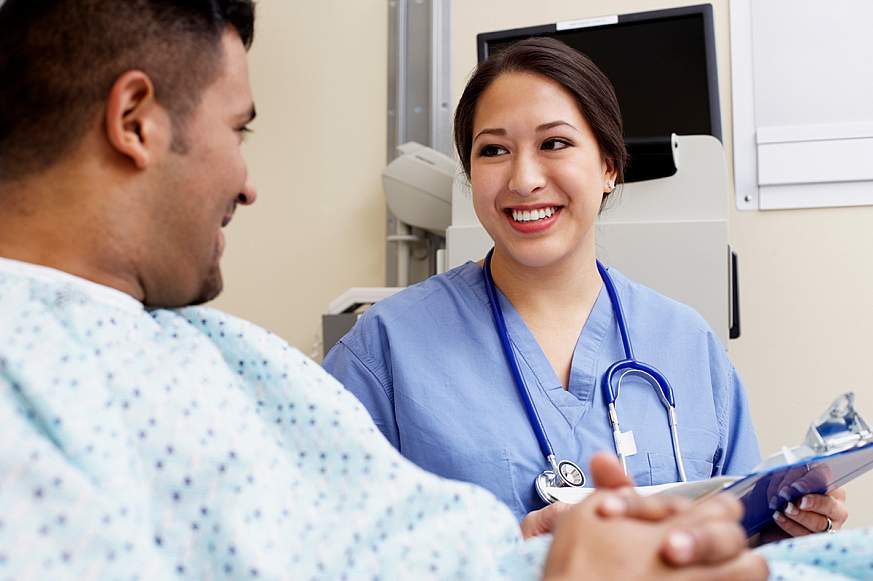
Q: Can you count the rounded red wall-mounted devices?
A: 0